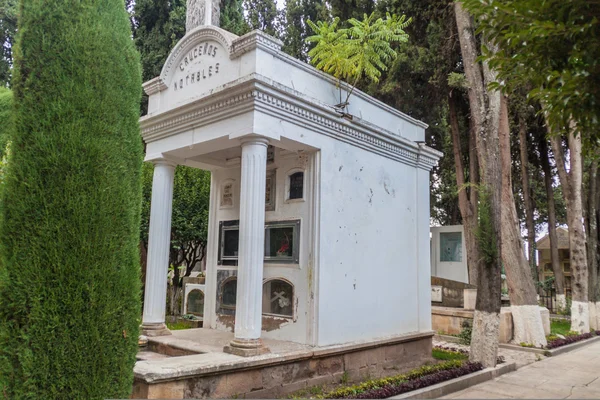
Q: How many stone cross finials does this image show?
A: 1